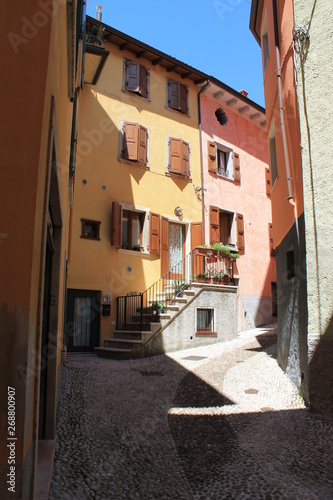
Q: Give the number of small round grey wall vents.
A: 3